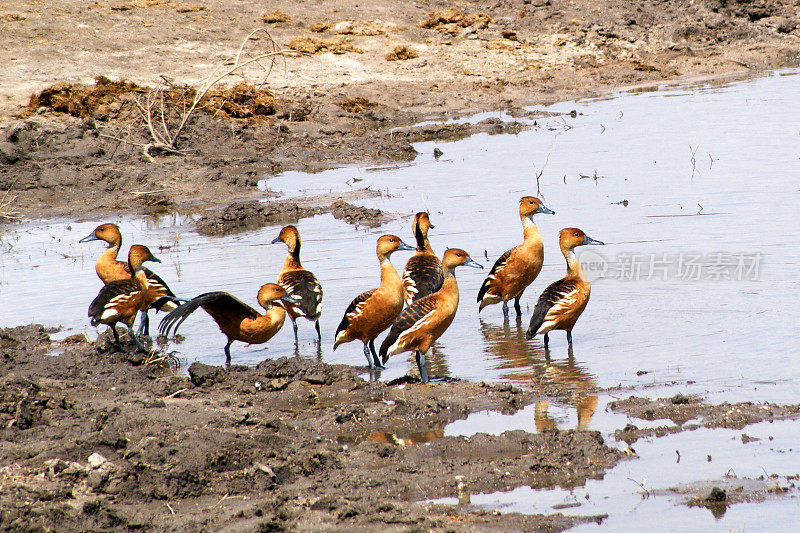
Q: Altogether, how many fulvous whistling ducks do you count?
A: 9